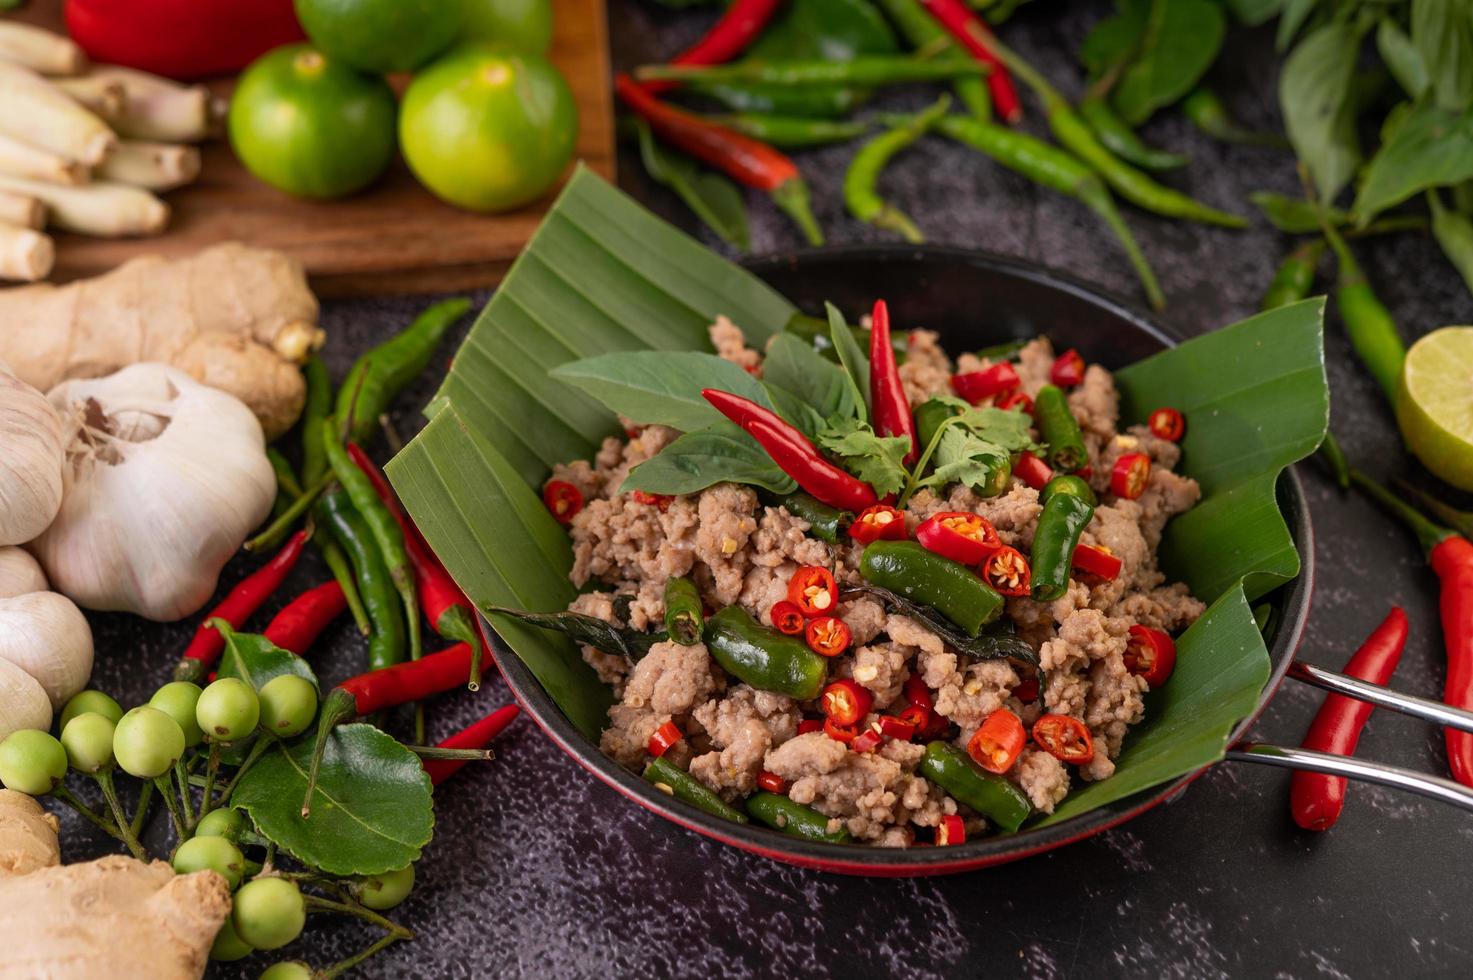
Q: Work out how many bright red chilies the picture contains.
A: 13